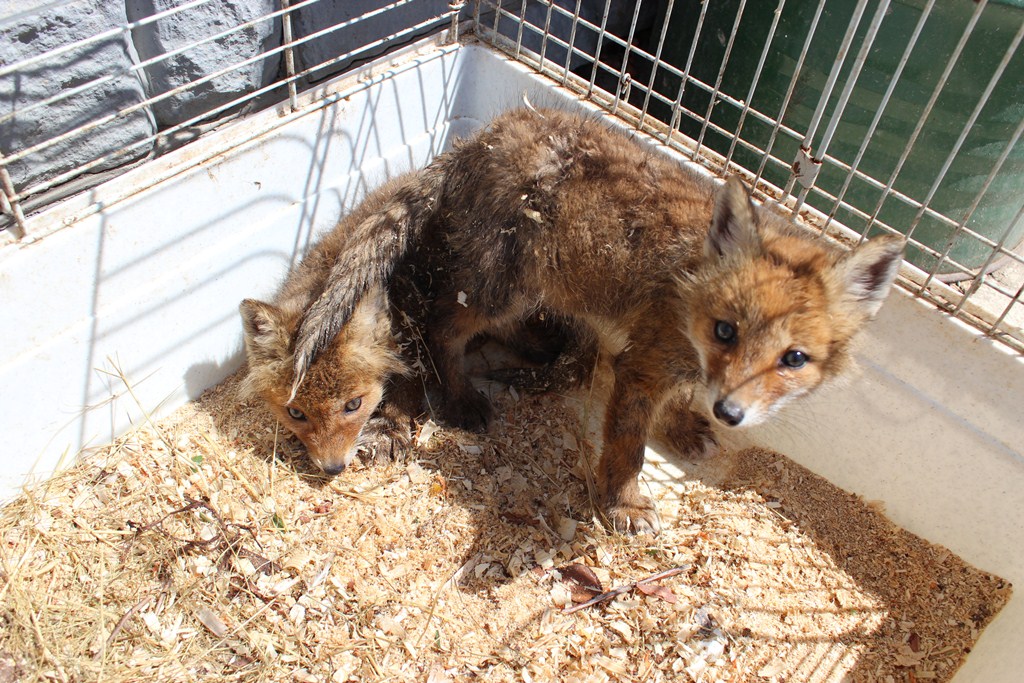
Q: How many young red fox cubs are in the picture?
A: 2